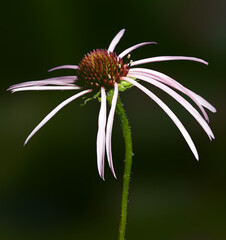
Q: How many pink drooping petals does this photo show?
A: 13